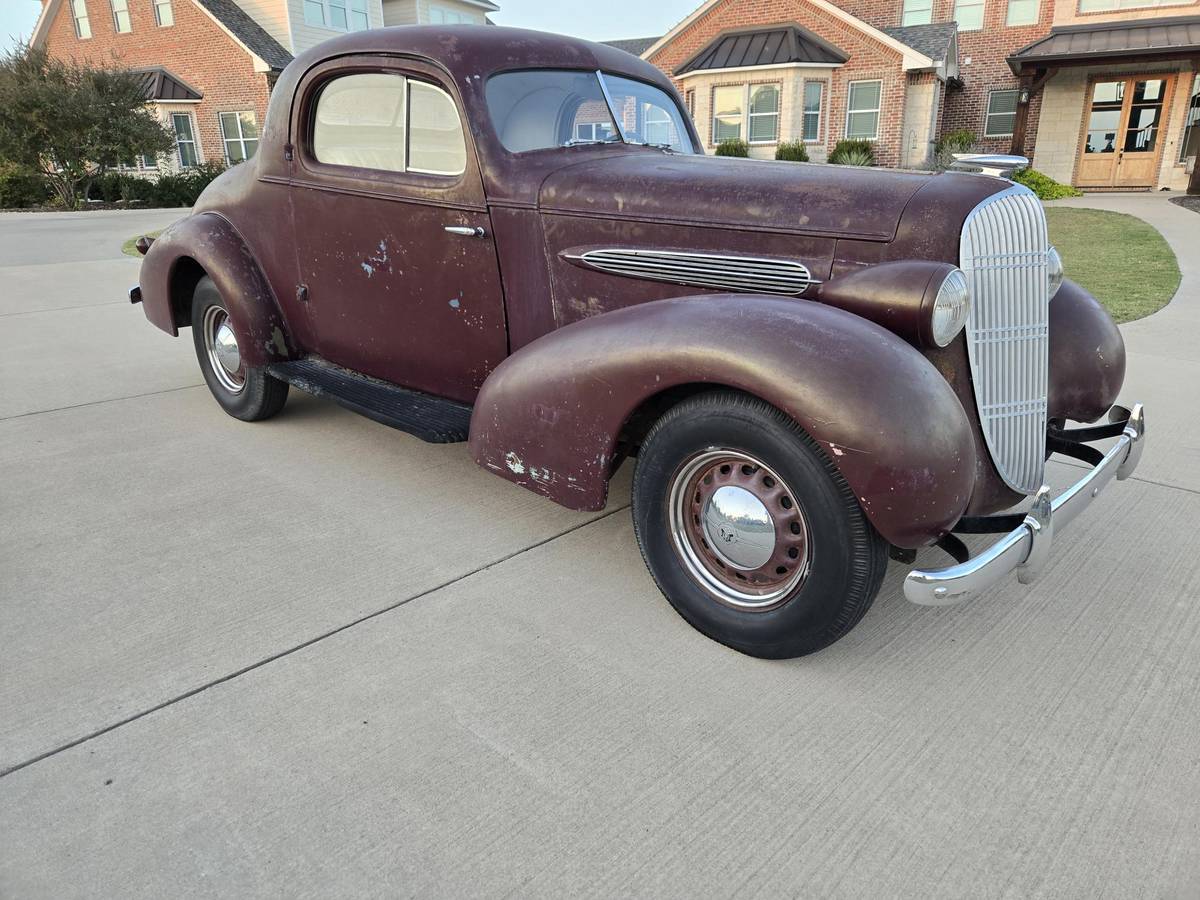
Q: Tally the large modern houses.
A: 2